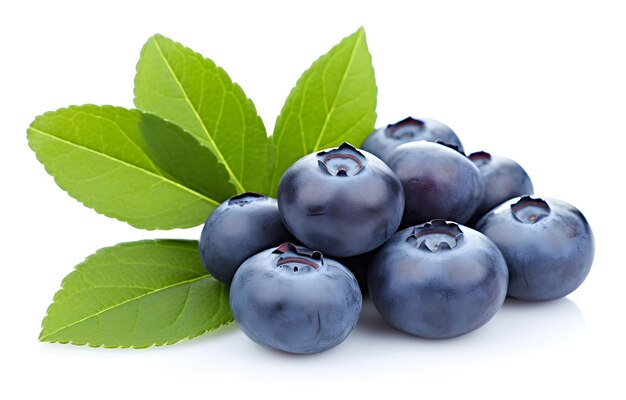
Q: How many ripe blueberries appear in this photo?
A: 8